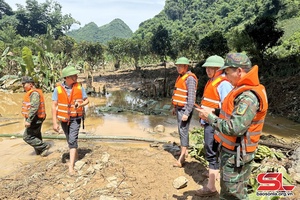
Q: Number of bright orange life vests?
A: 5